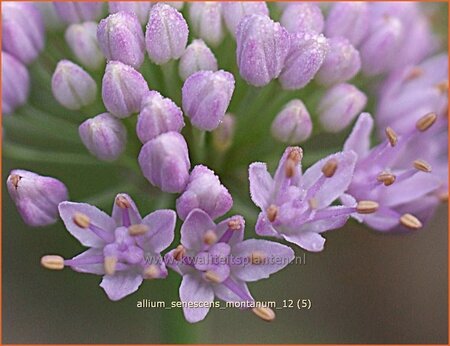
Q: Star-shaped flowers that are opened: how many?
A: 4